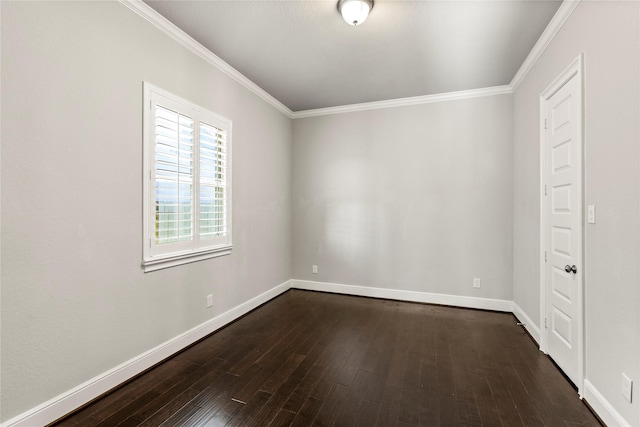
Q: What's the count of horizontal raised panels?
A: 6